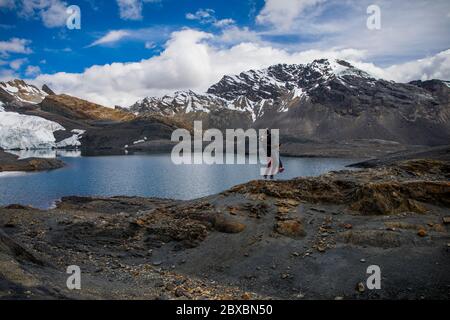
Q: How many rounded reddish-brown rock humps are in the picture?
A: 2